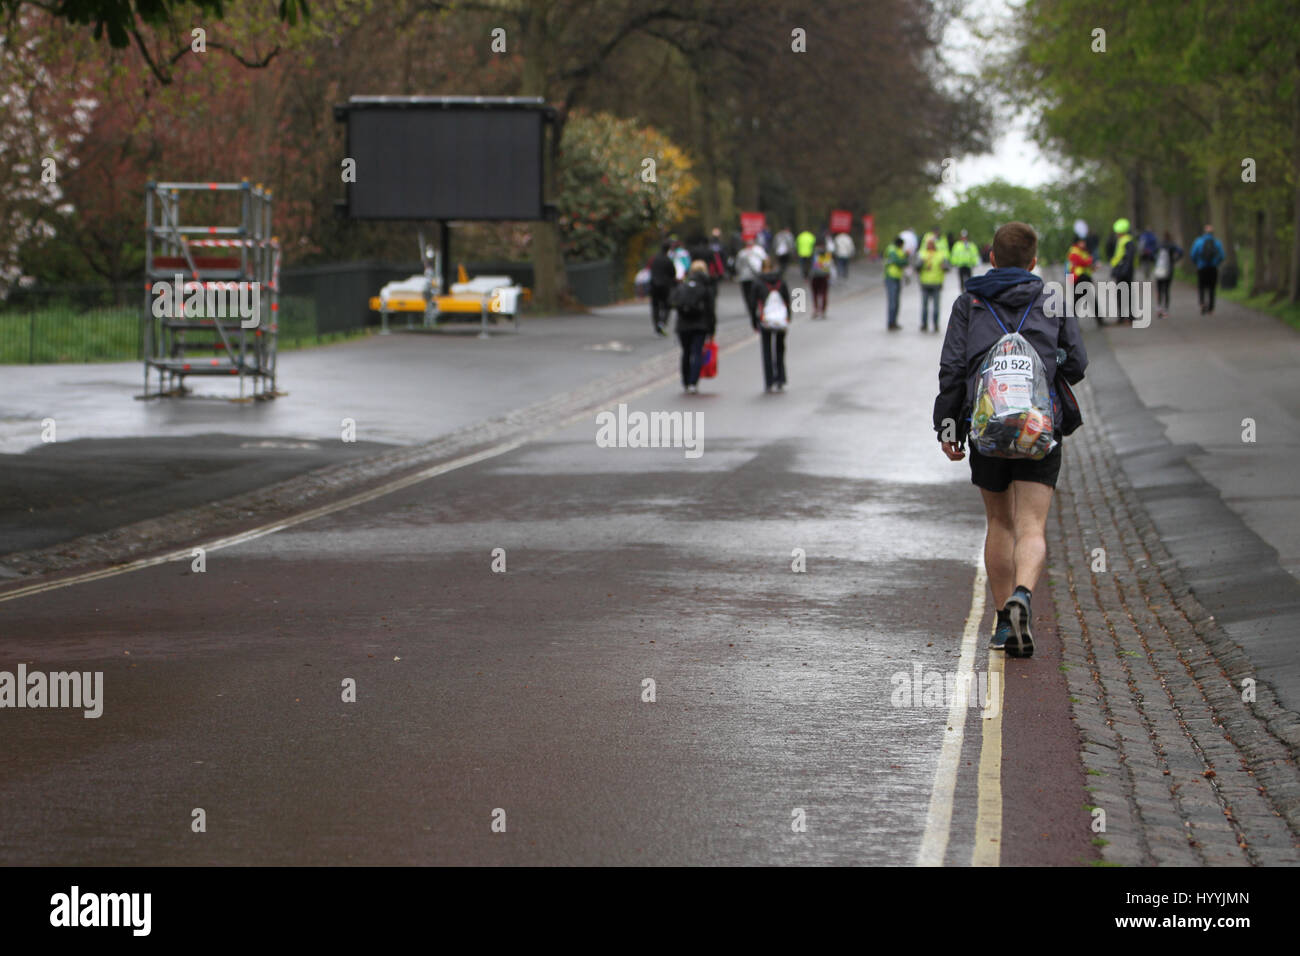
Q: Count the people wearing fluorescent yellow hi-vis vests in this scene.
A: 7